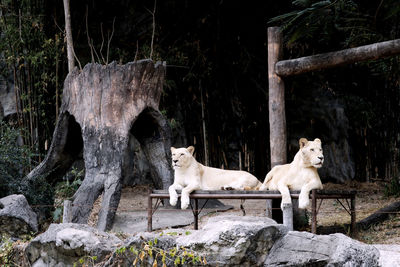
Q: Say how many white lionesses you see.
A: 2